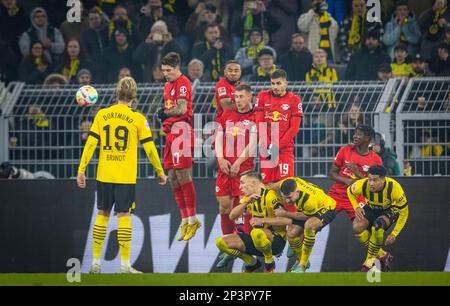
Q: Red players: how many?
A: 5